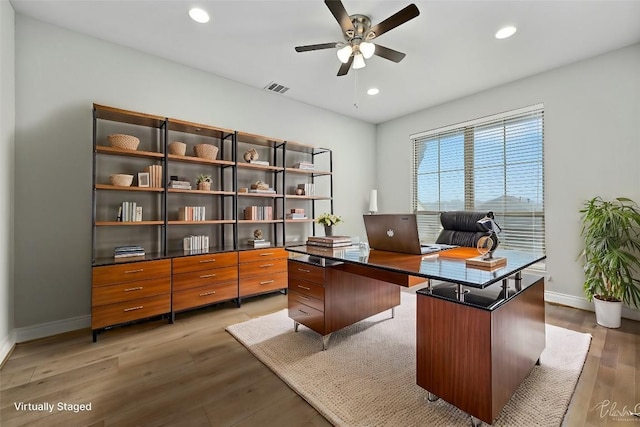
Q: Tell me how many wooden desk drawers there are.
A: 4